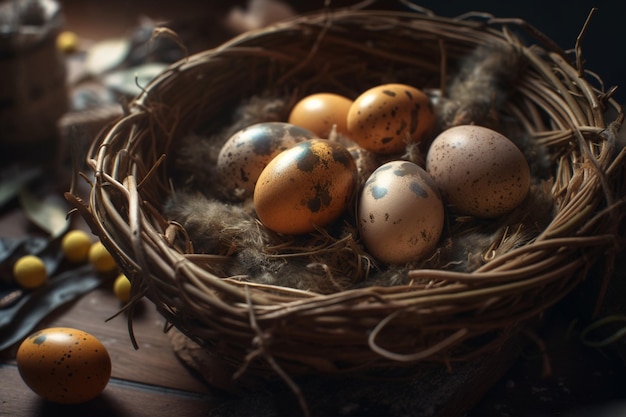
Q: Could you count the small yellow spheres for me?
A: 5